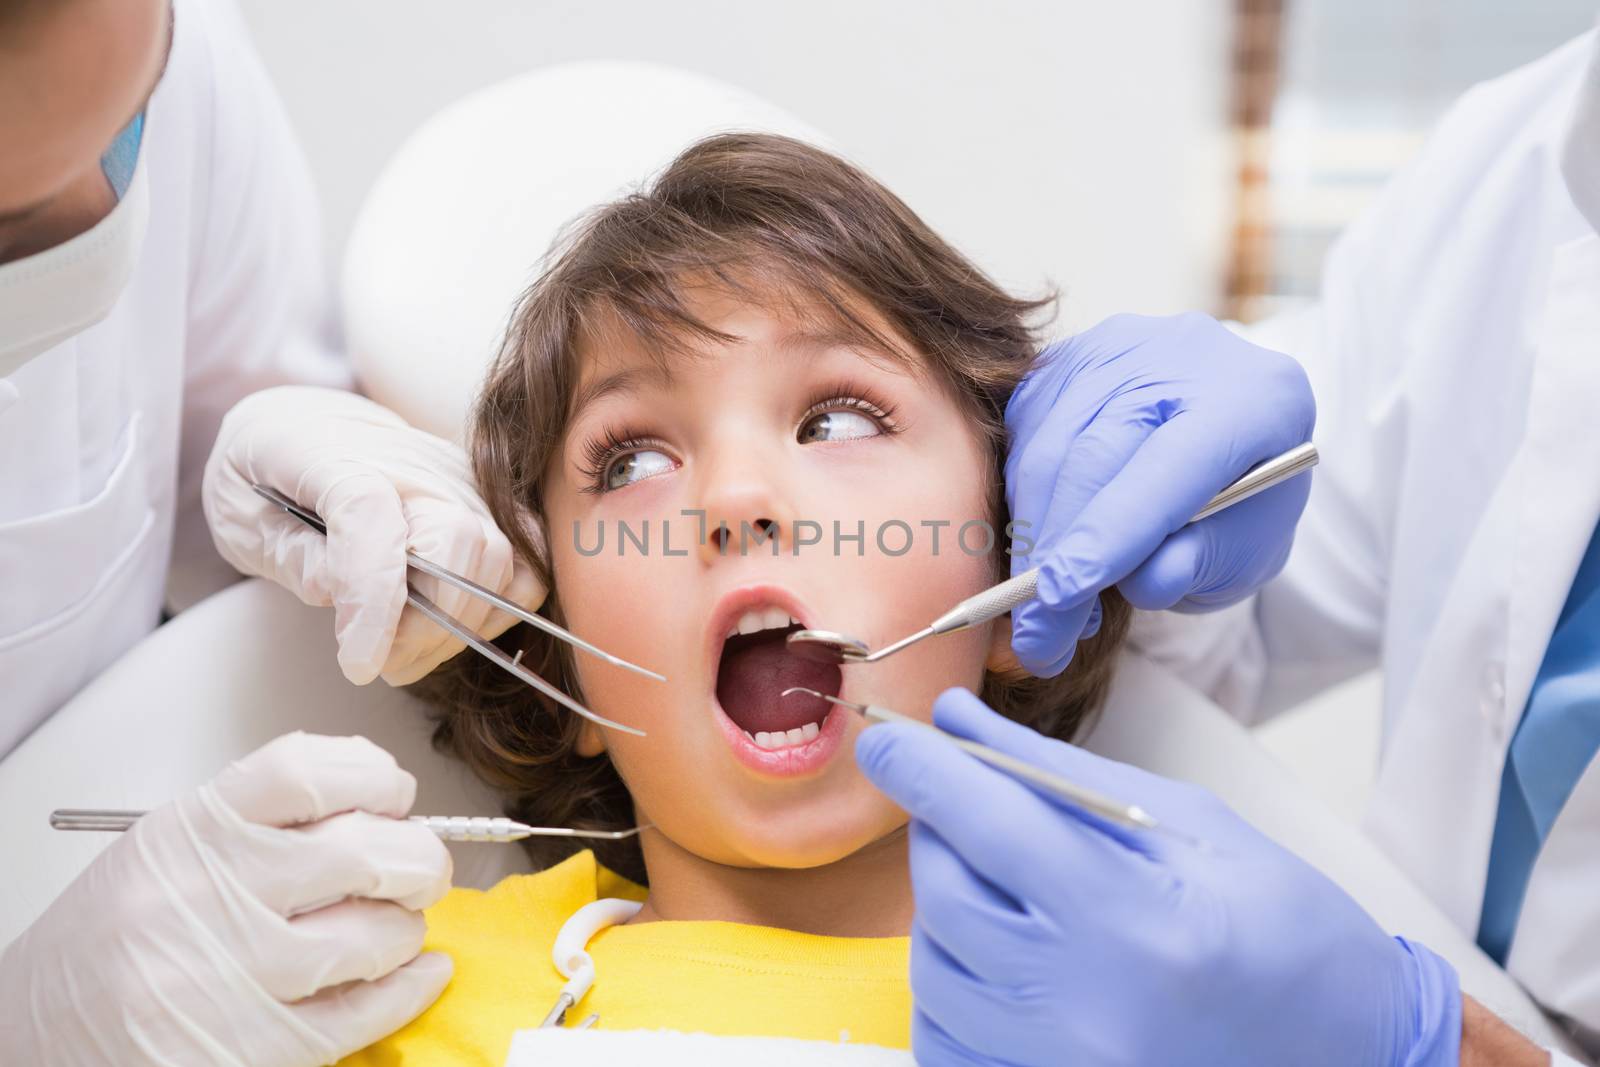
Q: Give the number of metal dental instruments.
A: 4